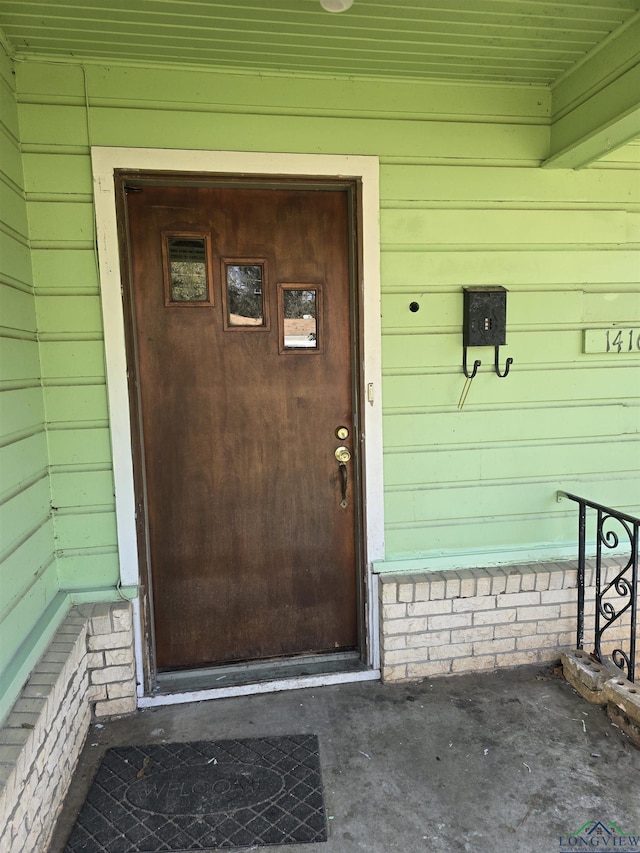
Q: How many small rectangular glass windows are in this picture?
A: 3